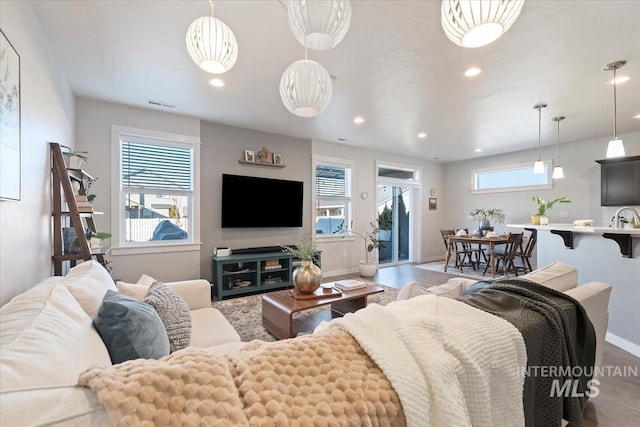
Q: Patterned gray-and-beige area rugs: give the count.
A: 1